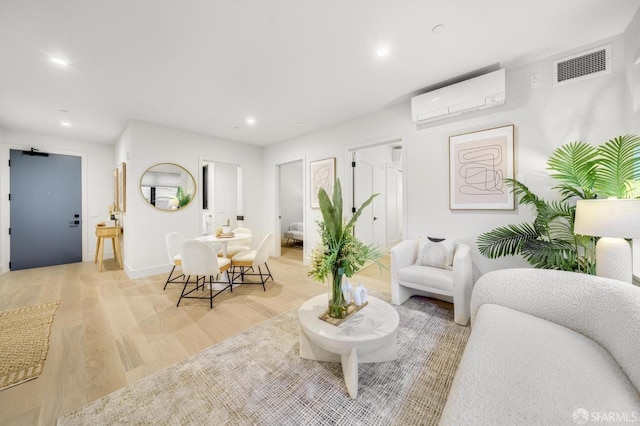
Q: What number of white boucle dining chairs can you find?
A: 4